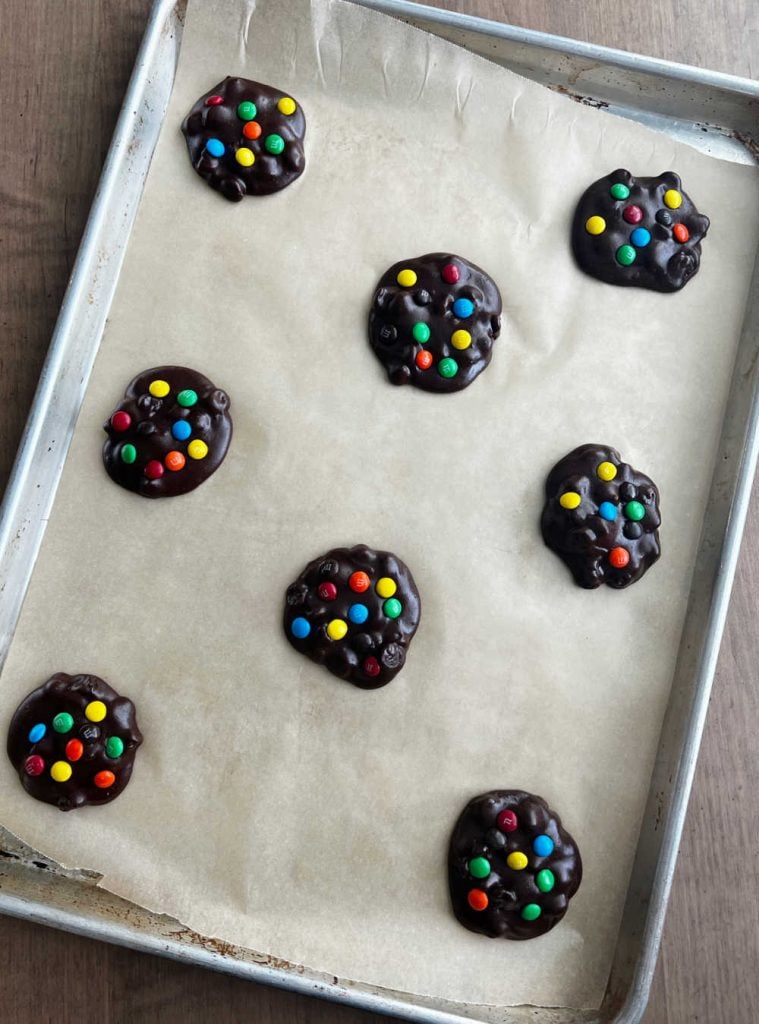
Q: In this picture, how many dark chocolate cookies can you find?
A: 8